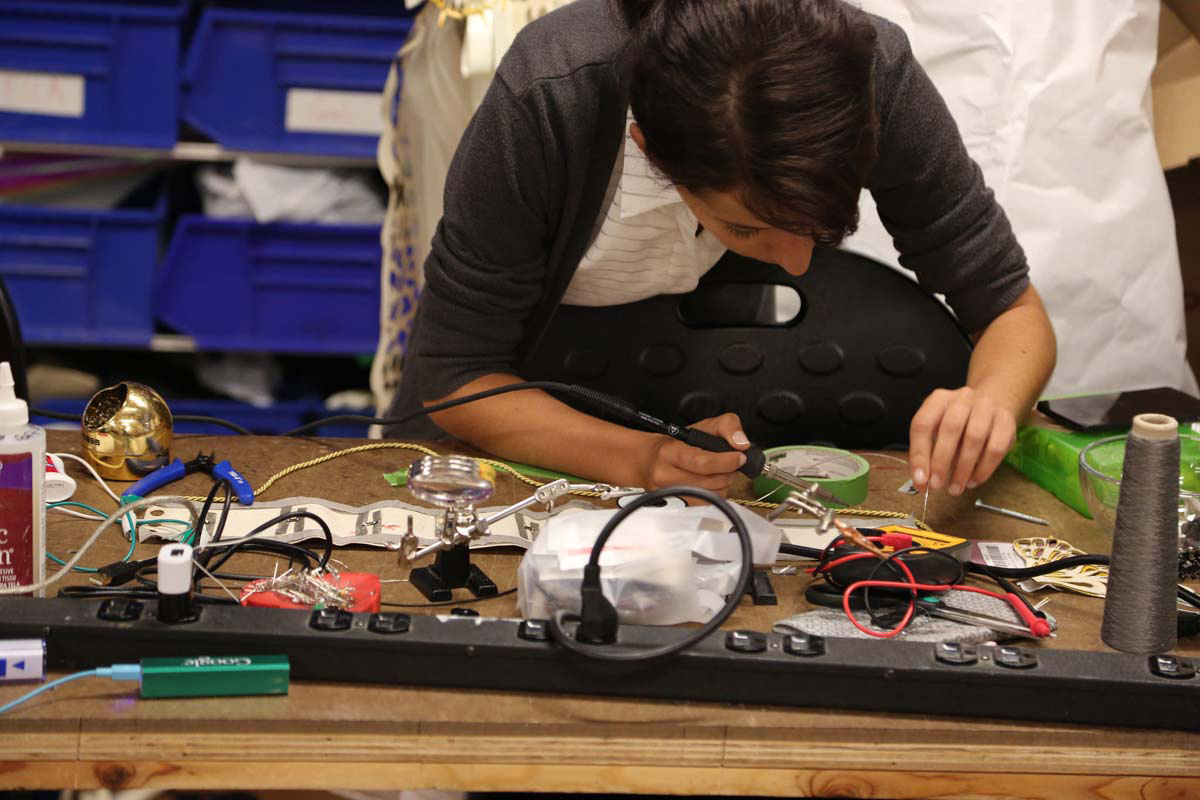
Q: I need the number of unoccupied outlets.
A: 9